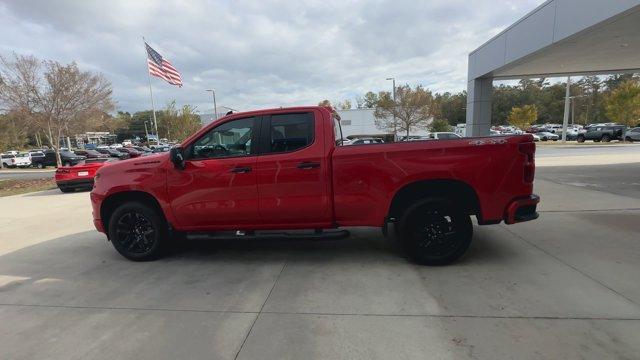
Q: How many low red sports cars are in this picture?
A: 1